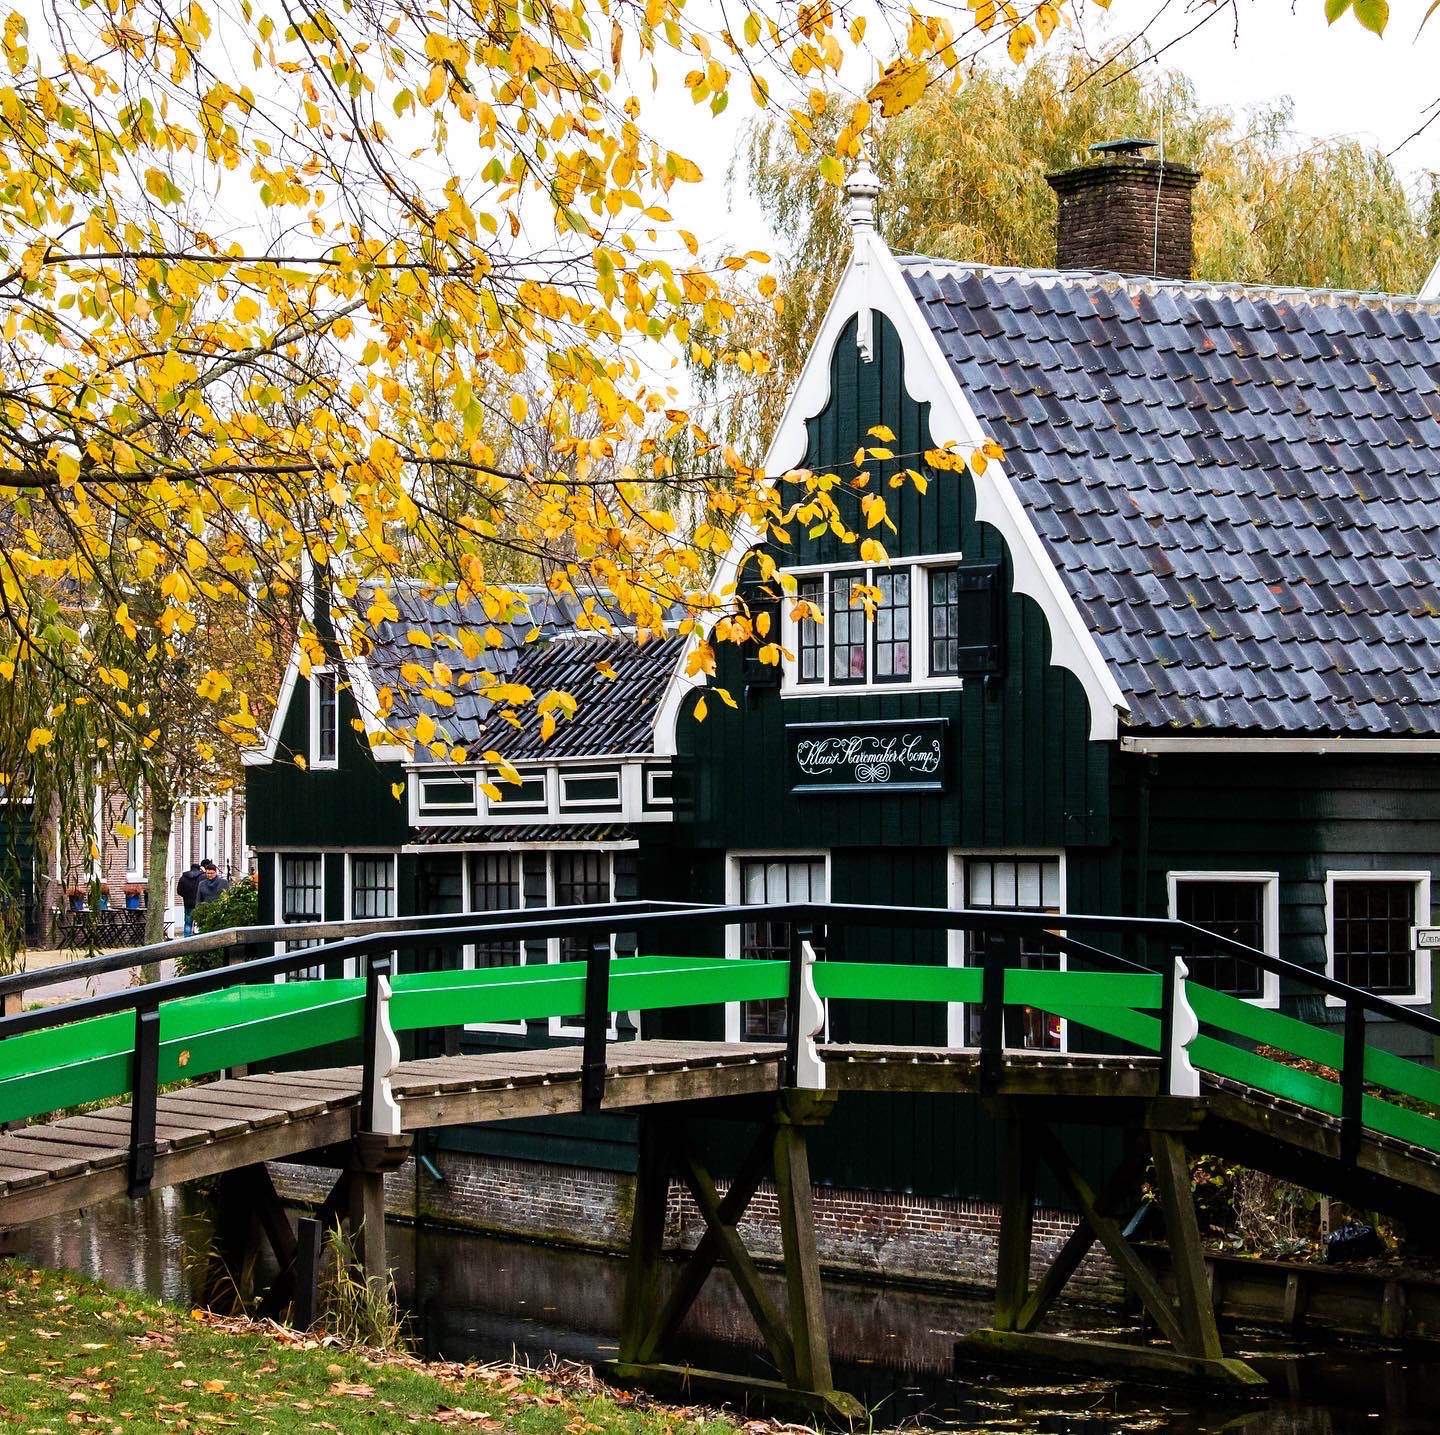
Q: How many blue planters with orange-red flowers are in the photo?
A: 3